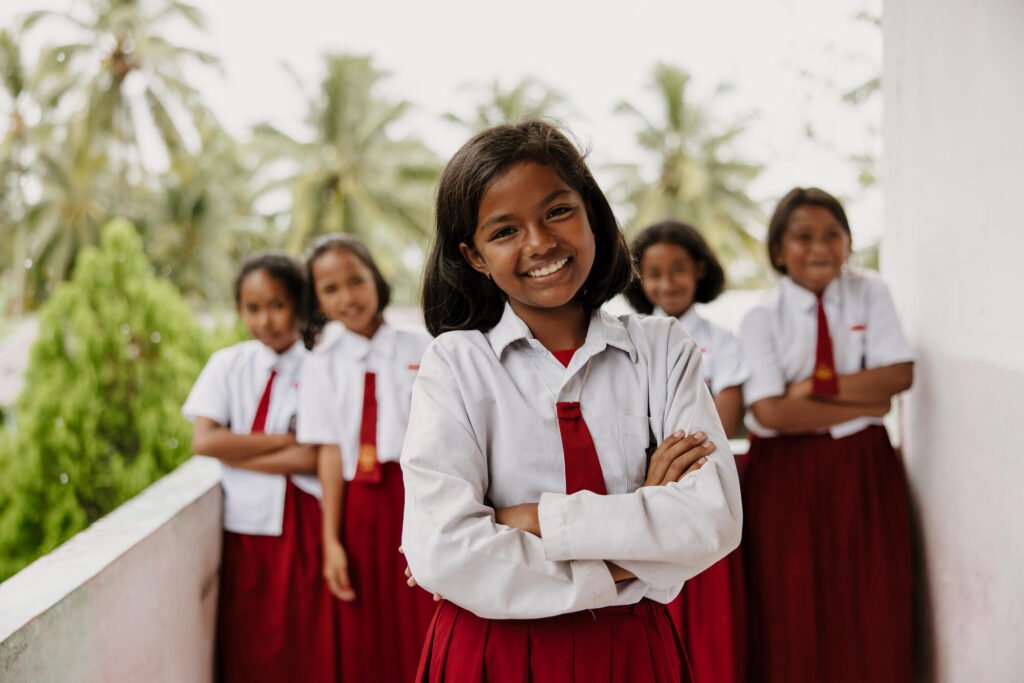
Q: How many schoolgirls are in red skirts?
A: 5